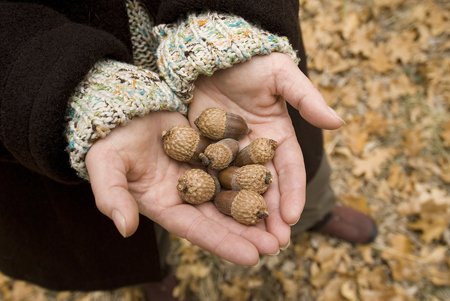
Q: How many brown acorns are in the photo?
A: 7